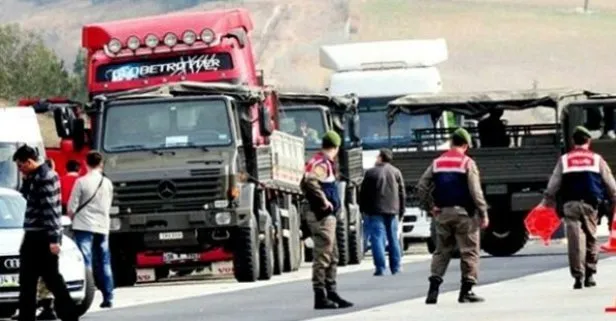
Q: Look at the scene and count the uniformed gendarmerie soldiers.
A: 3